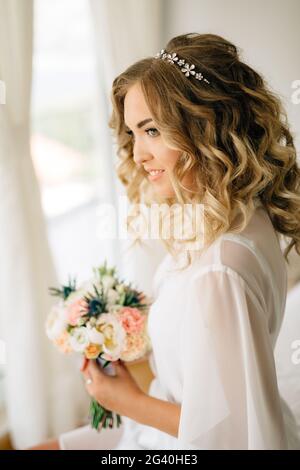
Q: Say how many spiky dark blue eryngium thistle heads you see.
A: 3